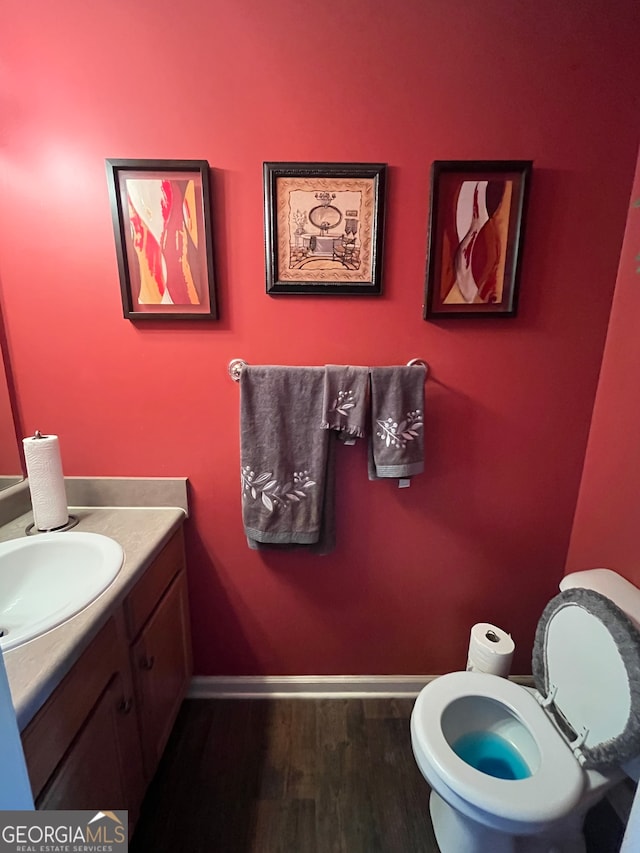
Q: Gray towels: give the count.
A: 3